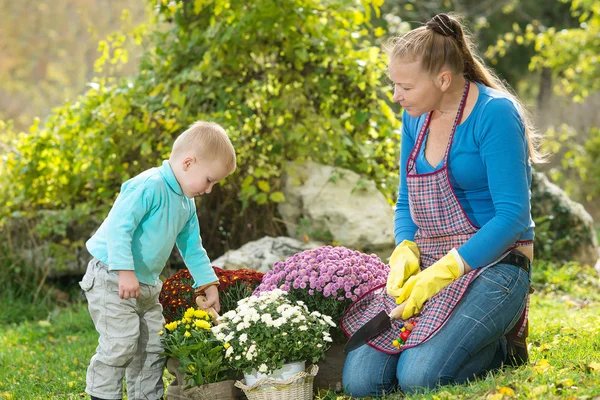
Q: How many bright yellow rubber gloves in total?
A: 2